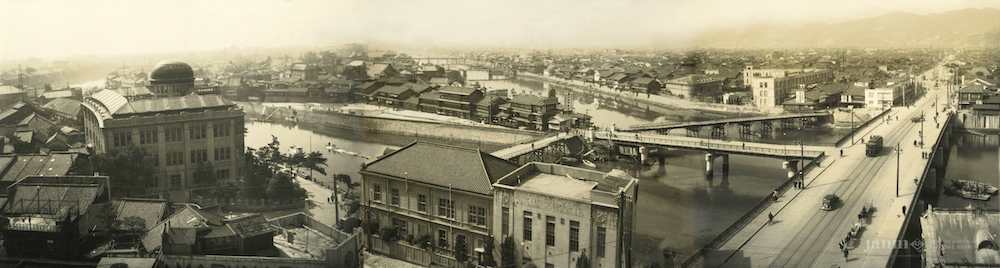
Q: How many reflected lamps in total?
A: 0